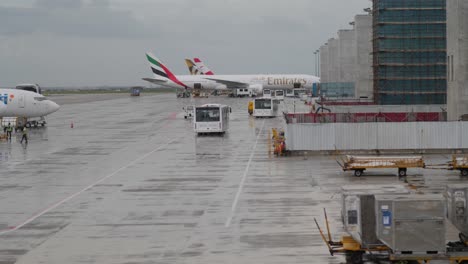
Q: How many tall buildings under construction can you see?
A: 1